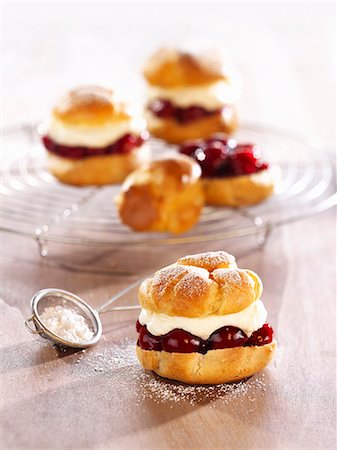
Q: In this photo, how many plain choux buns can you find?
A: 1